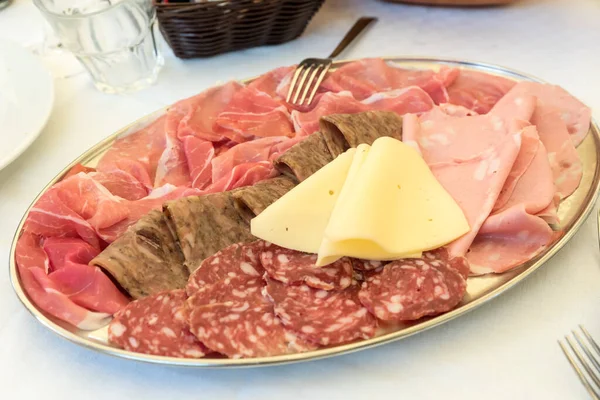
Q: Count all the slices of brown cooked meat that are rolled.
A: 5